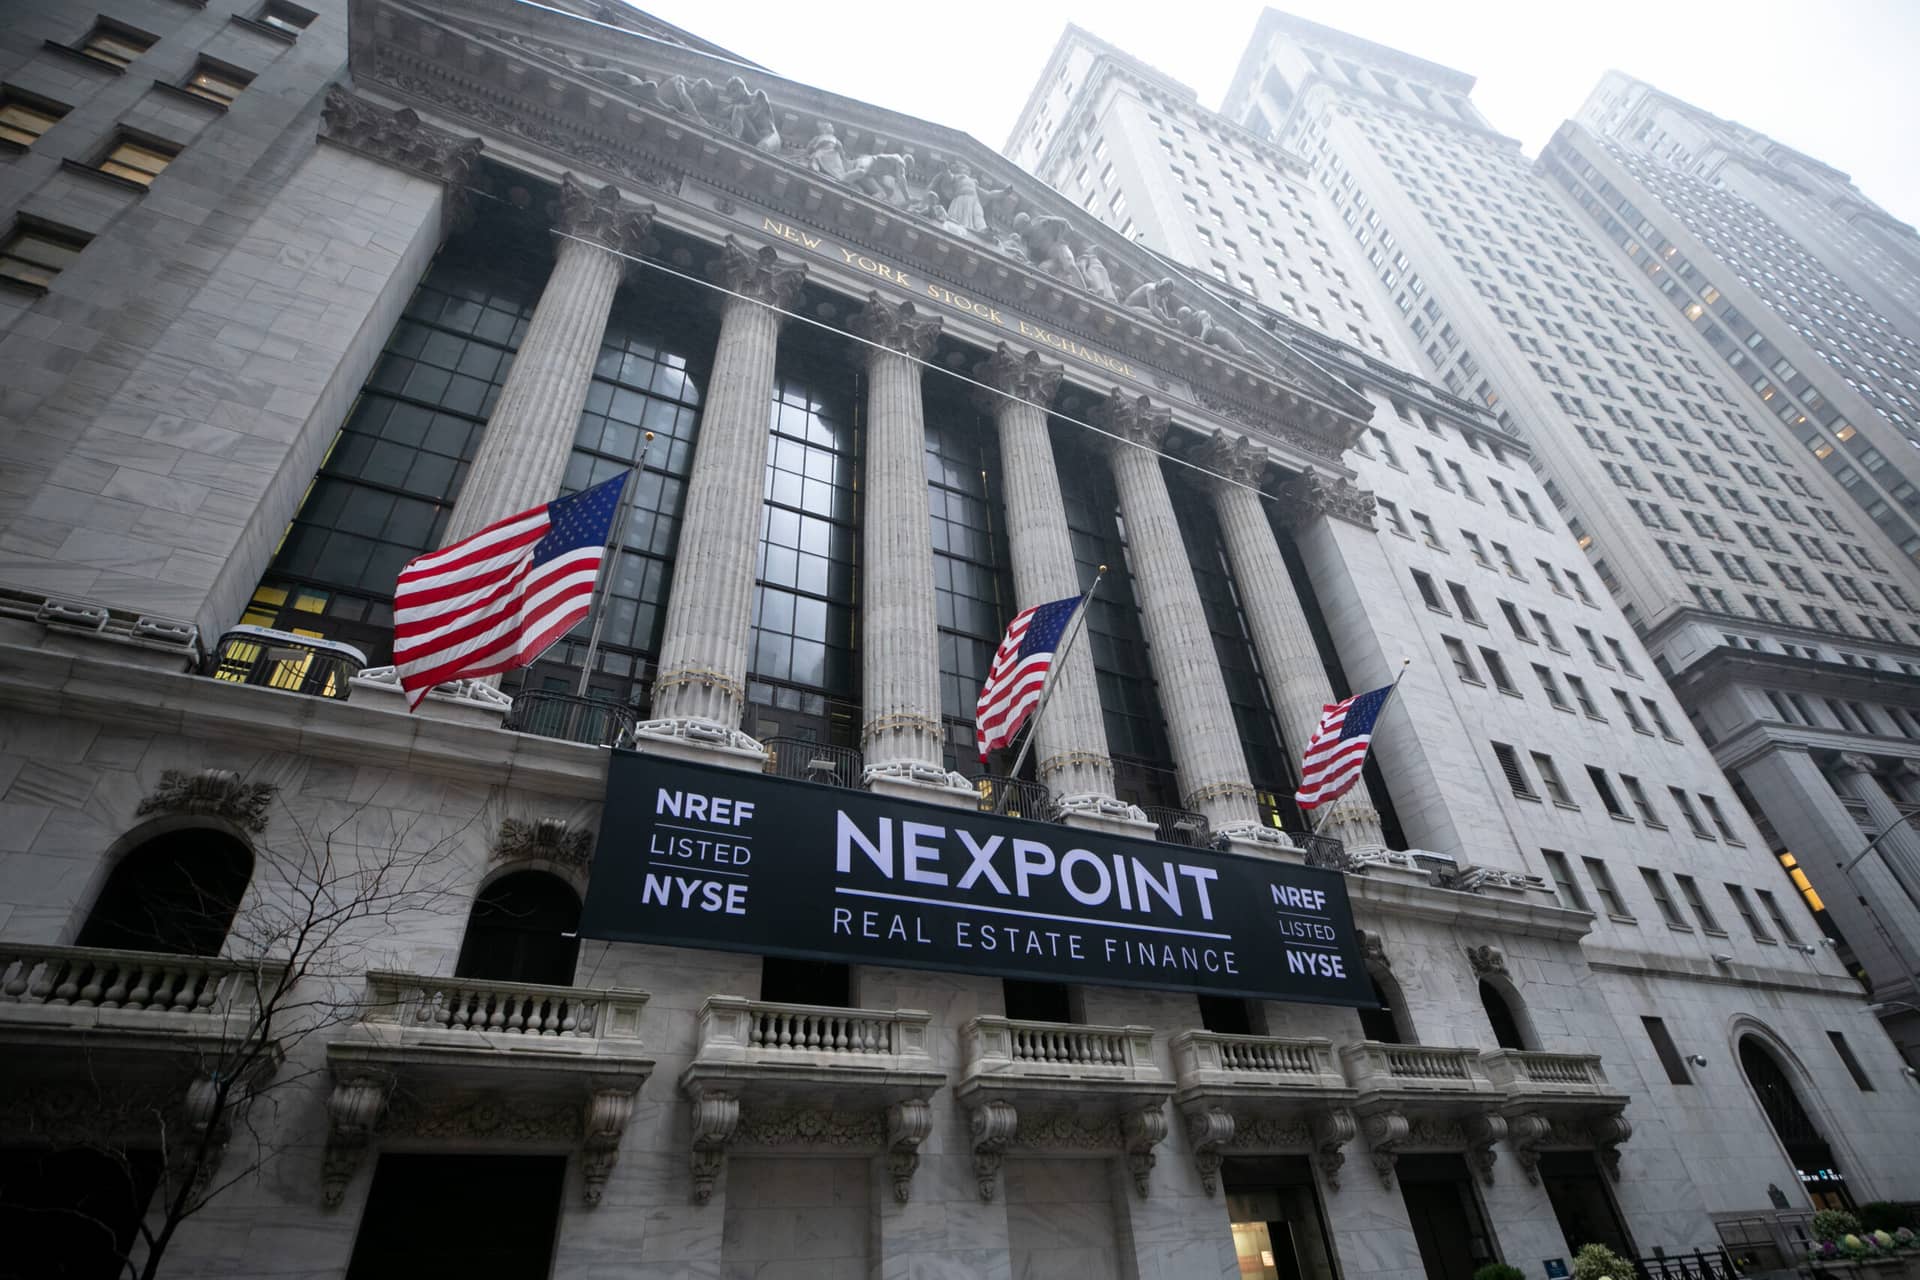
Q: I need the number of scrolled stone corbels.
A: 13